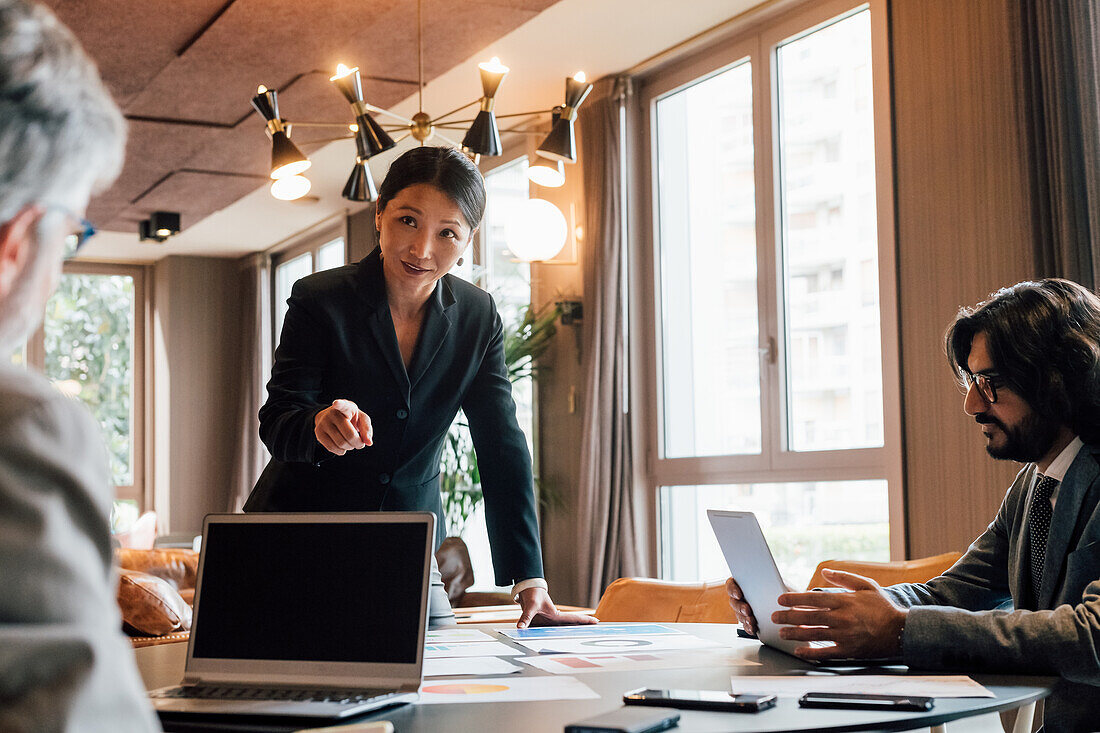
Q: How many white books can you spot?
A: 0